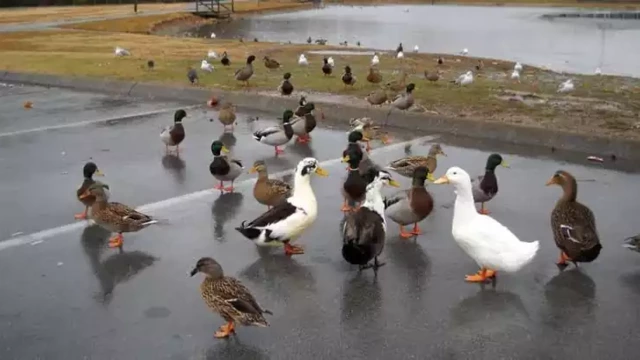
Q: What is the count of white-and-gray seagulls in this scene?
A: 15